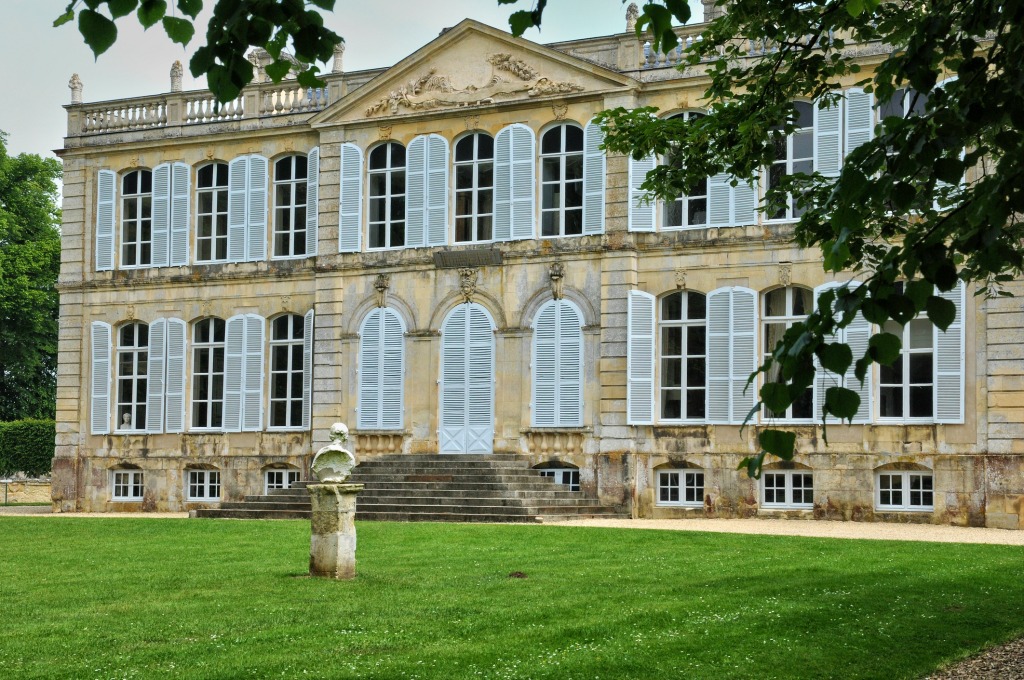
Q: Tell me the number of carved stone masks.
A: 3